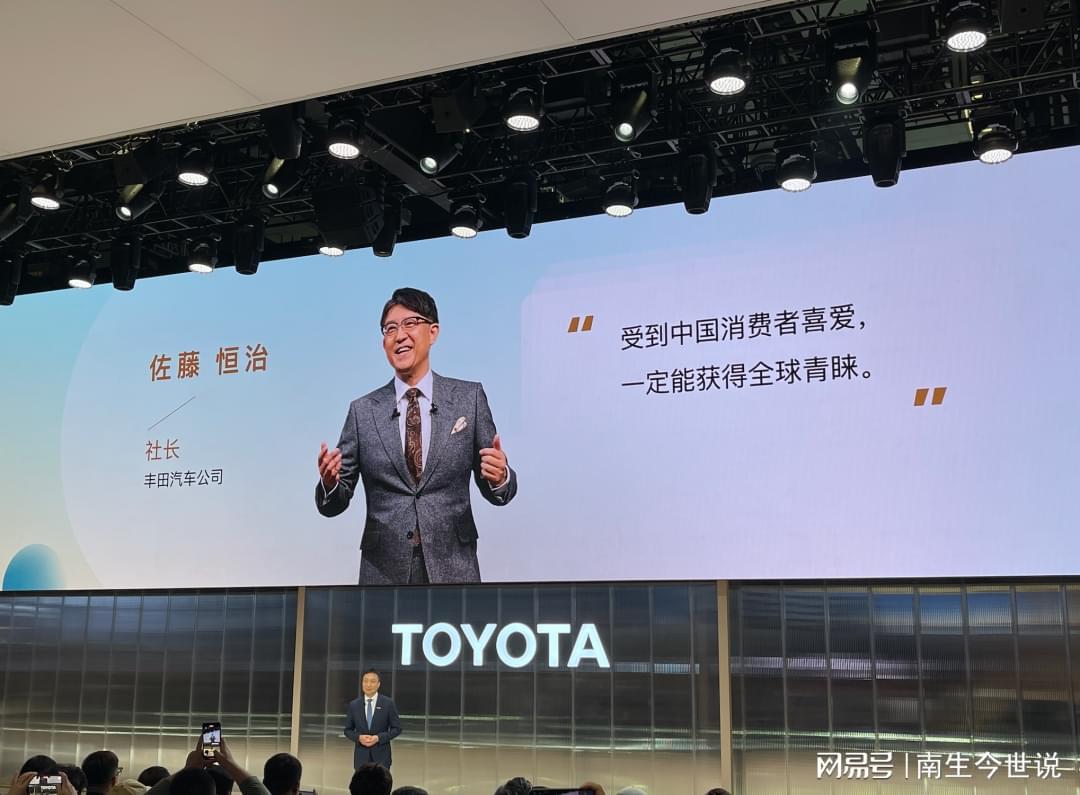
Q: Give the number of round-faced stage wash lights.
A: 13